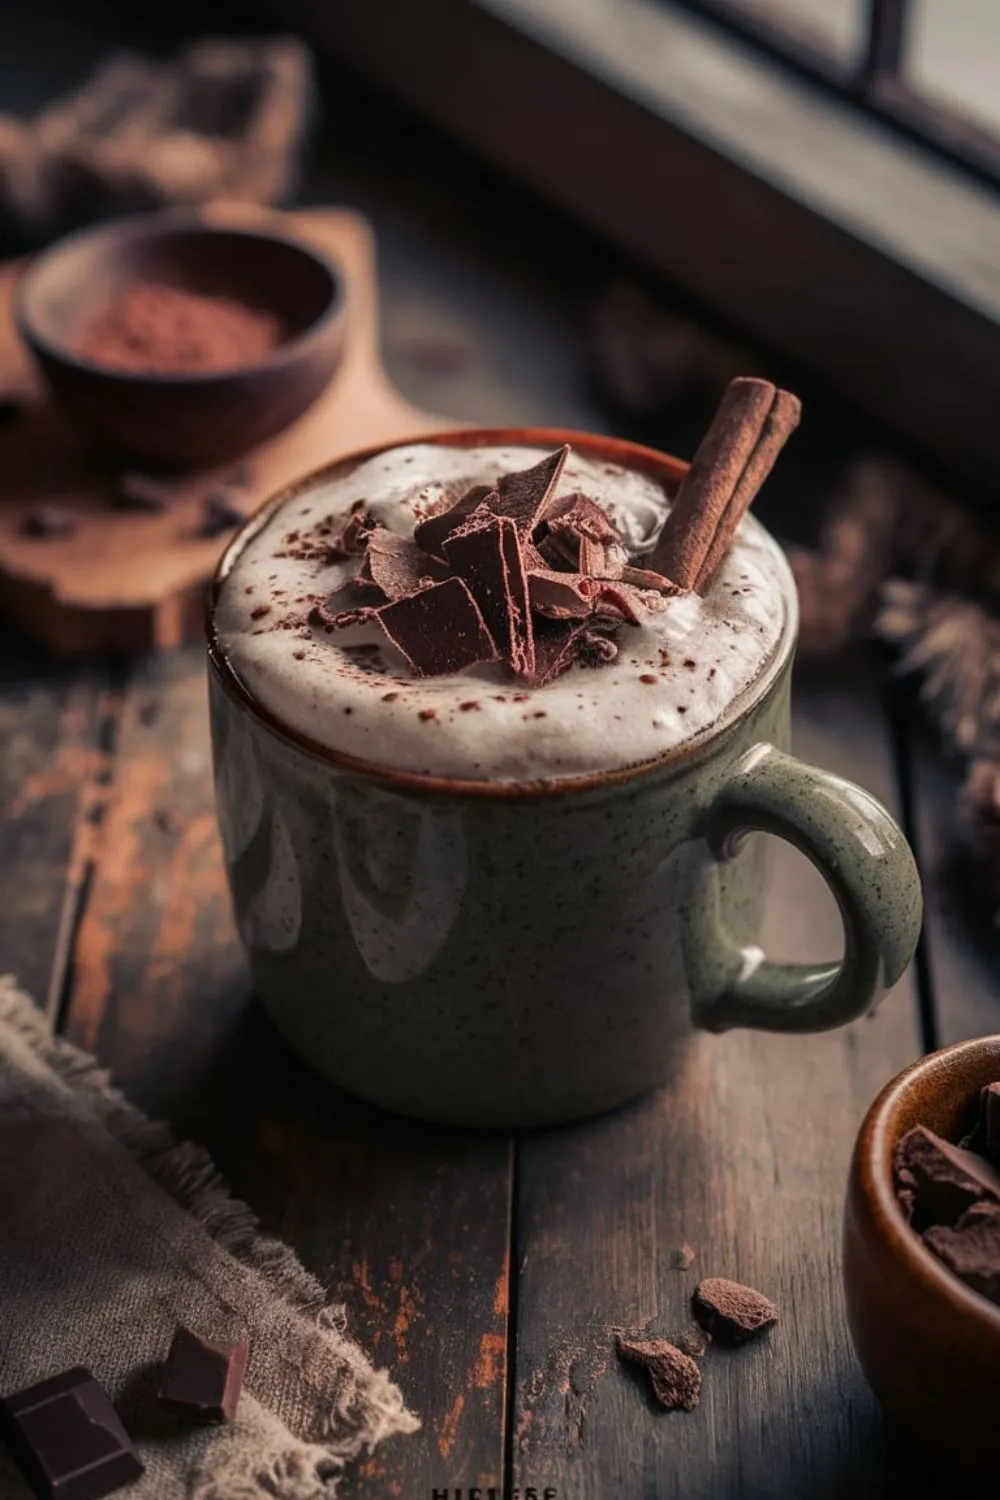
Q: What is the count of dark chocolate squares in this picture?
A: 2